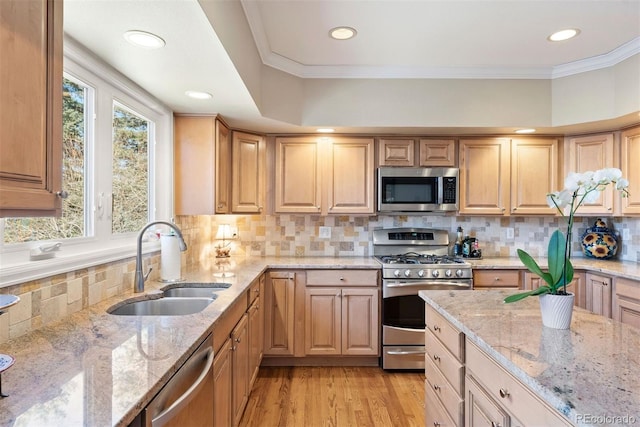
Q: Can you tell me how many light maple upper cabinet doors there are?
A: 11